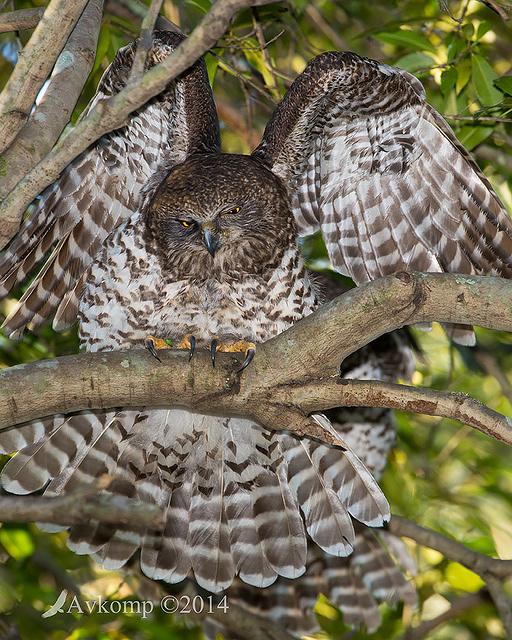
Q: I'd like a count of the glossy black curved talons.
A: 4